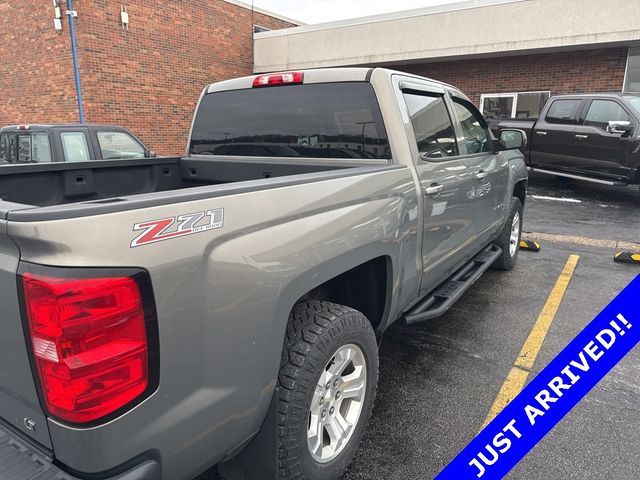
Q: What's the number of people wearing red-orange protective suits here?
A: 0